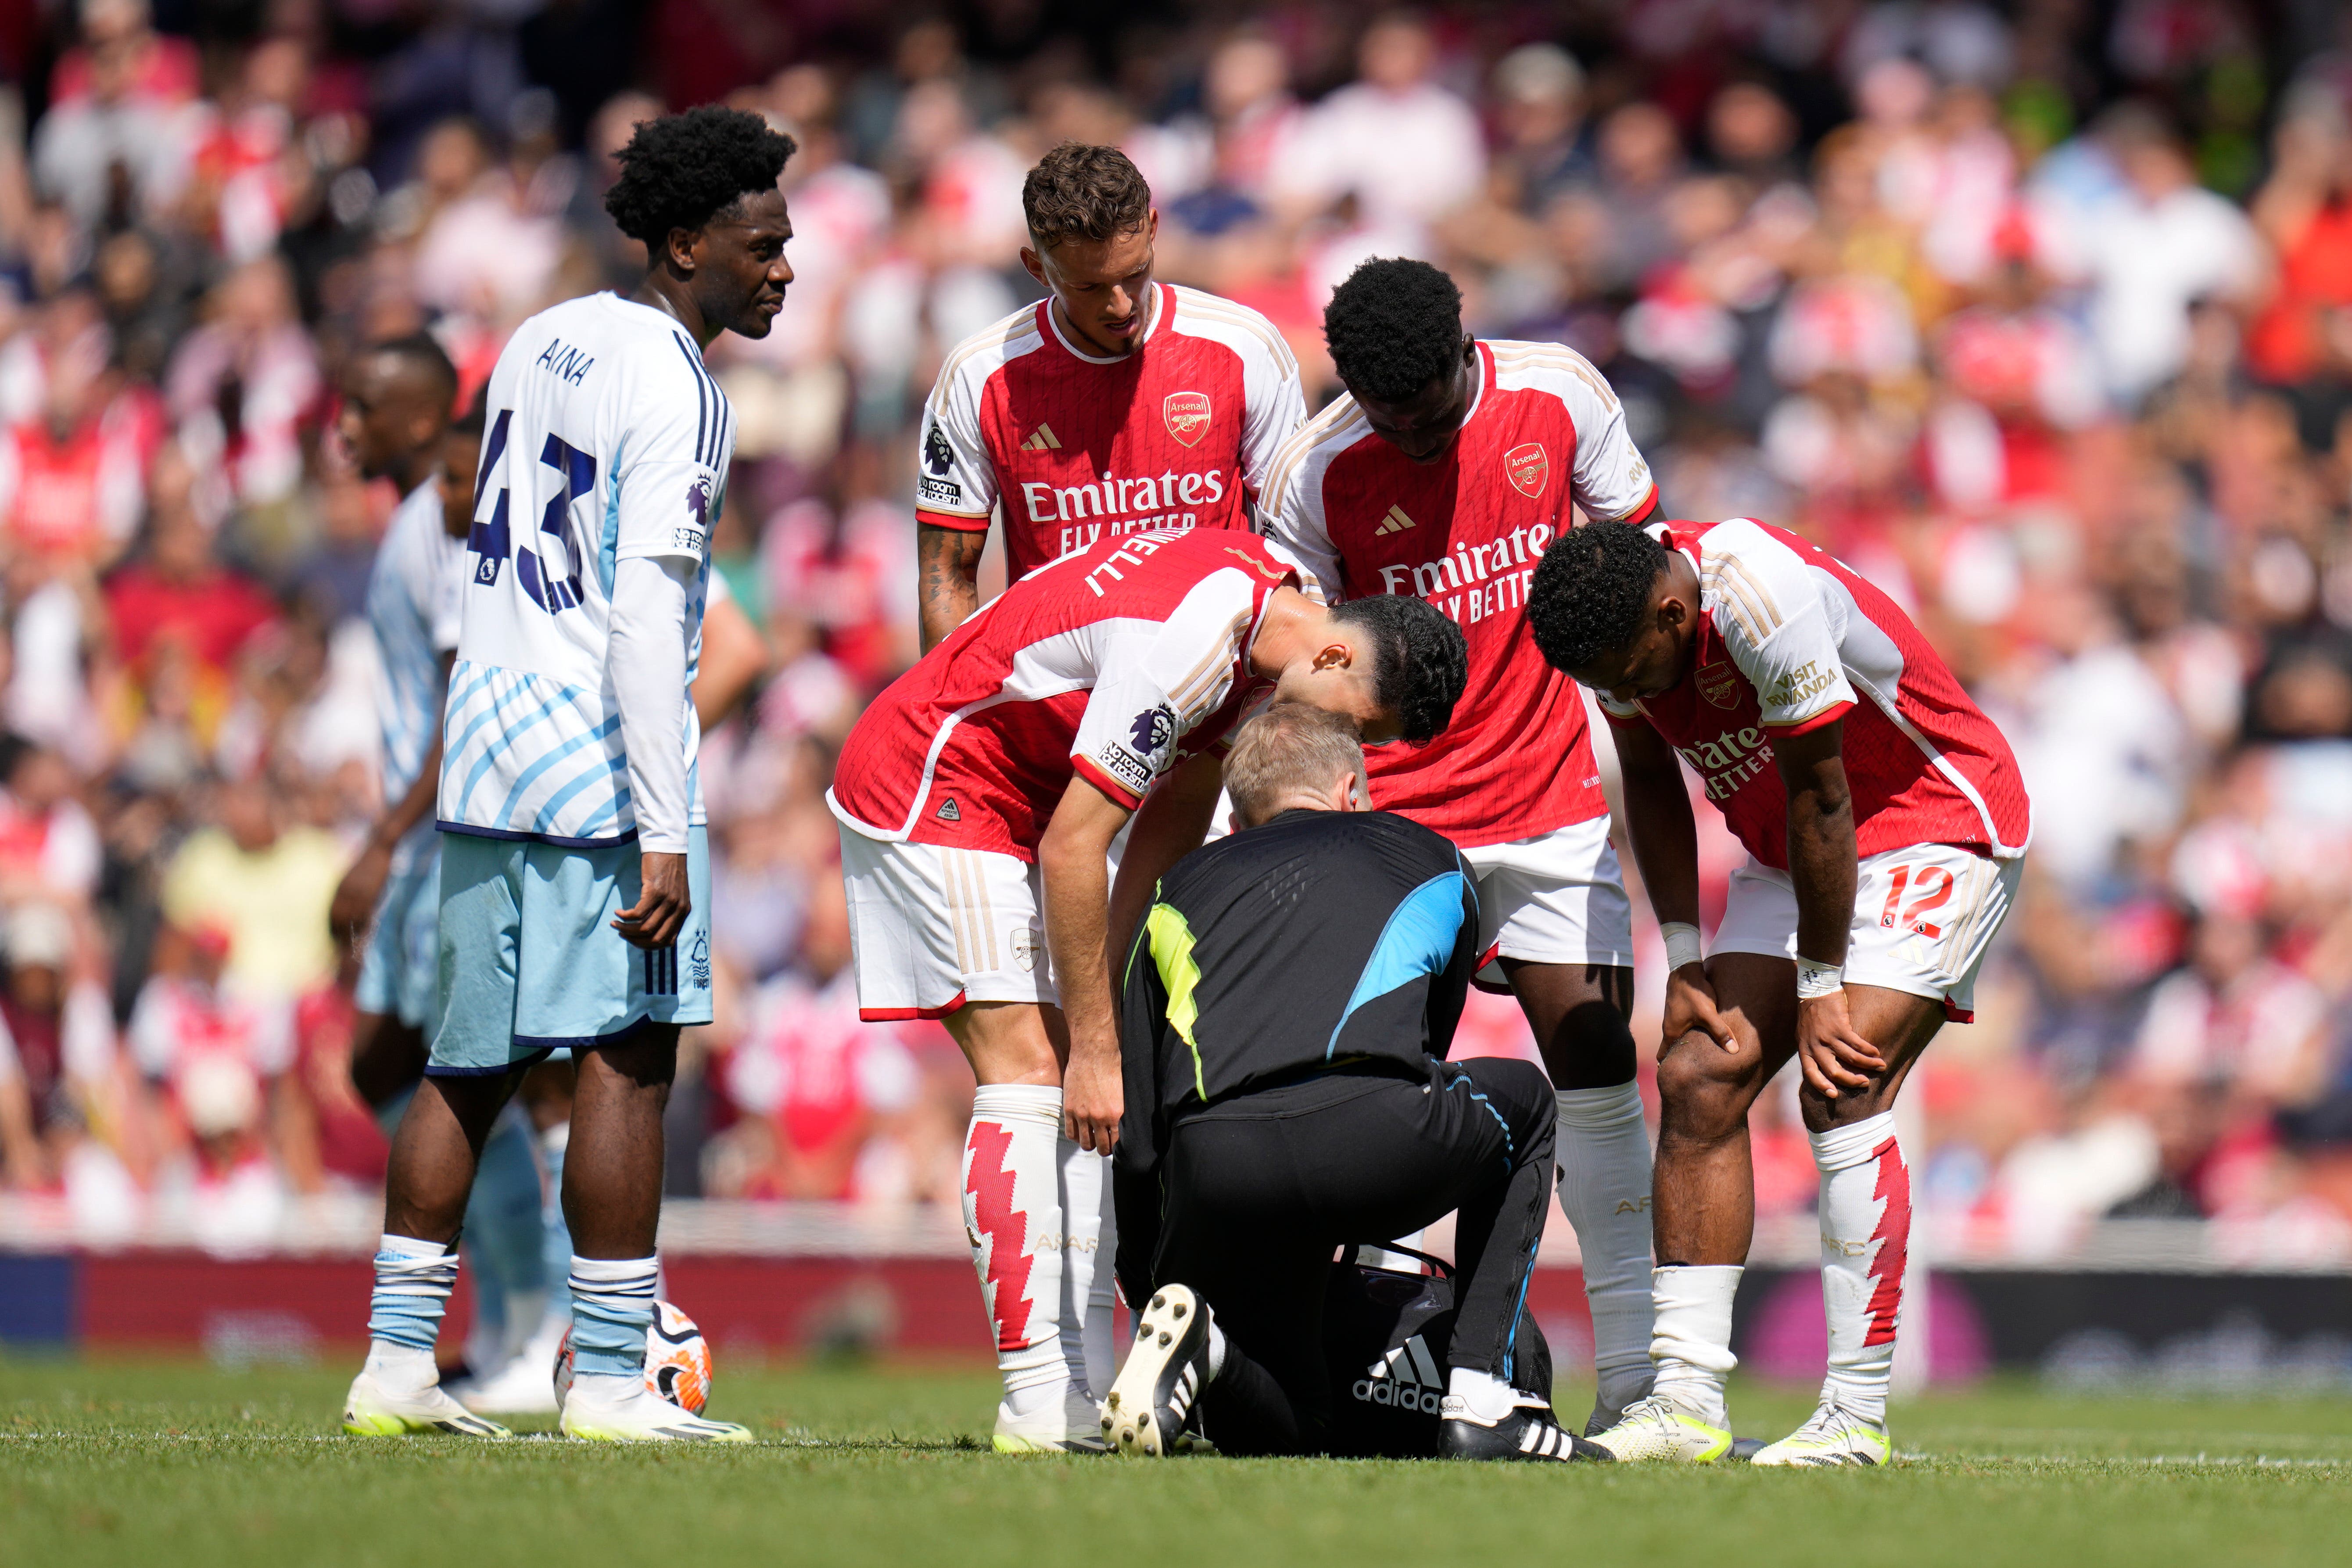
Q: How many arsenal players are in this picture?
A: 4